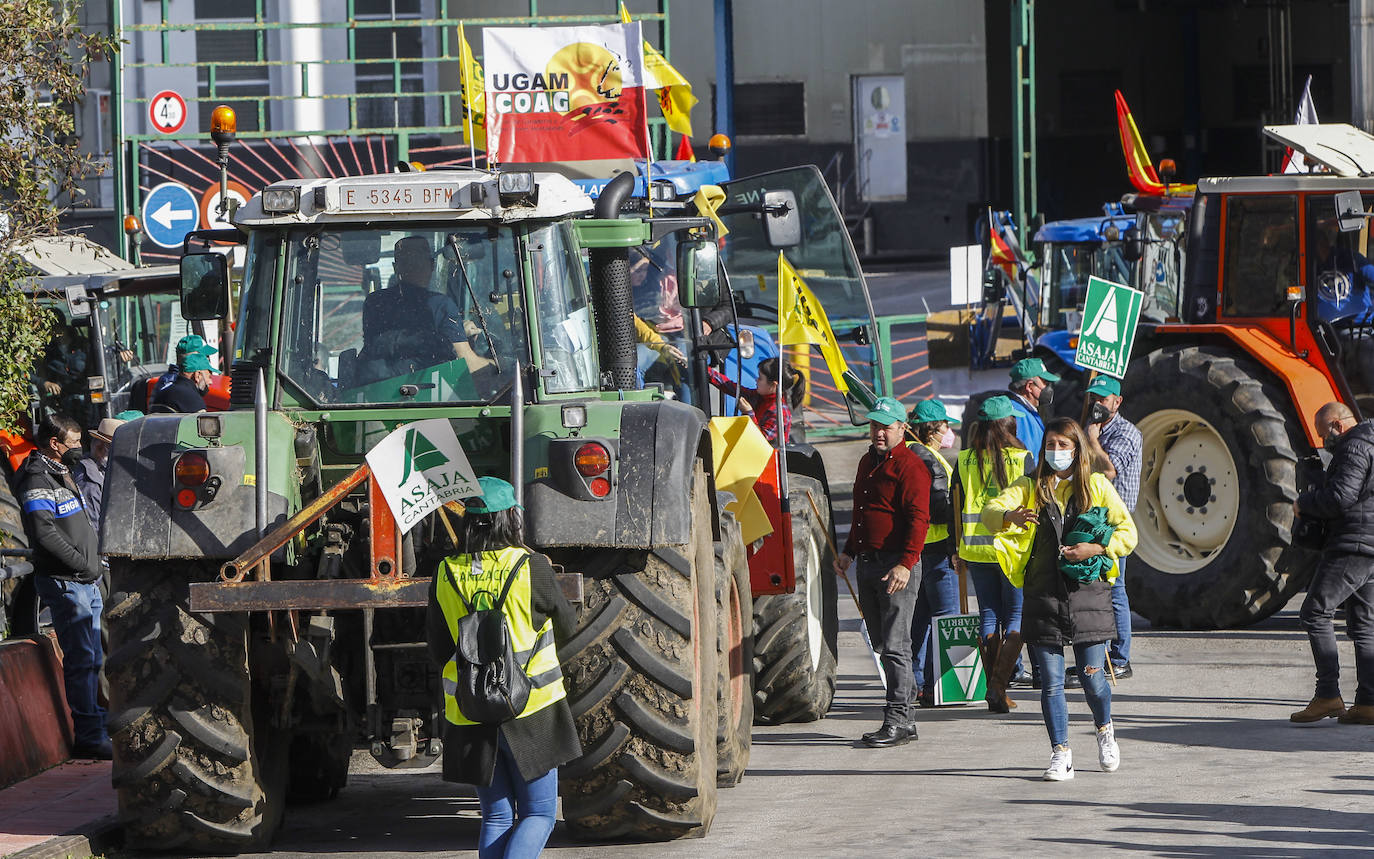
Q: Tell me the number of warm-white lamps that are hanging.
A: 0